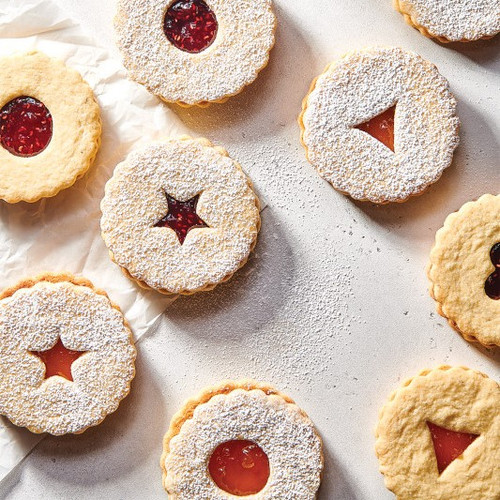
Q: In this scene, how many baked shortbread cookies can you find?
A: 9